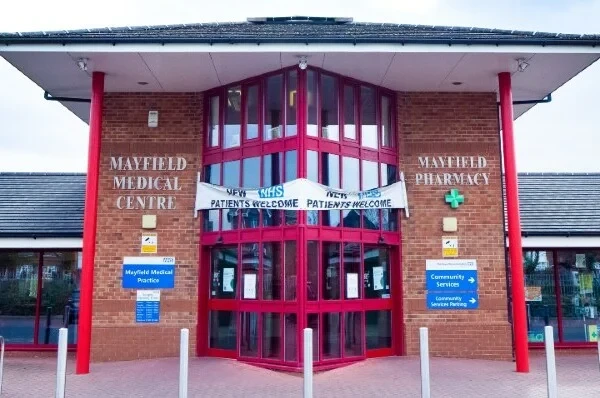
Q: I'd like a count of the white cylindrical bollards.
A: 5